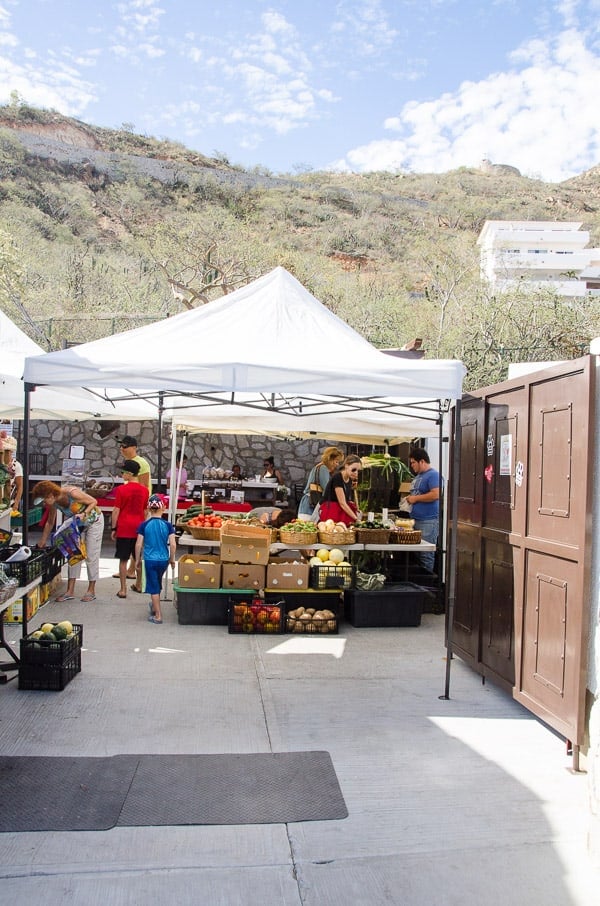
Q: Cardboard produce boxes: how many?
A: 4